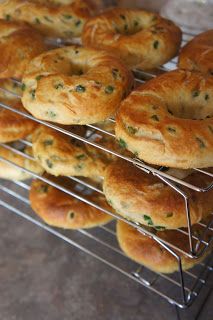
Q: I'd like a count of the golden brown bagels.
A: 12